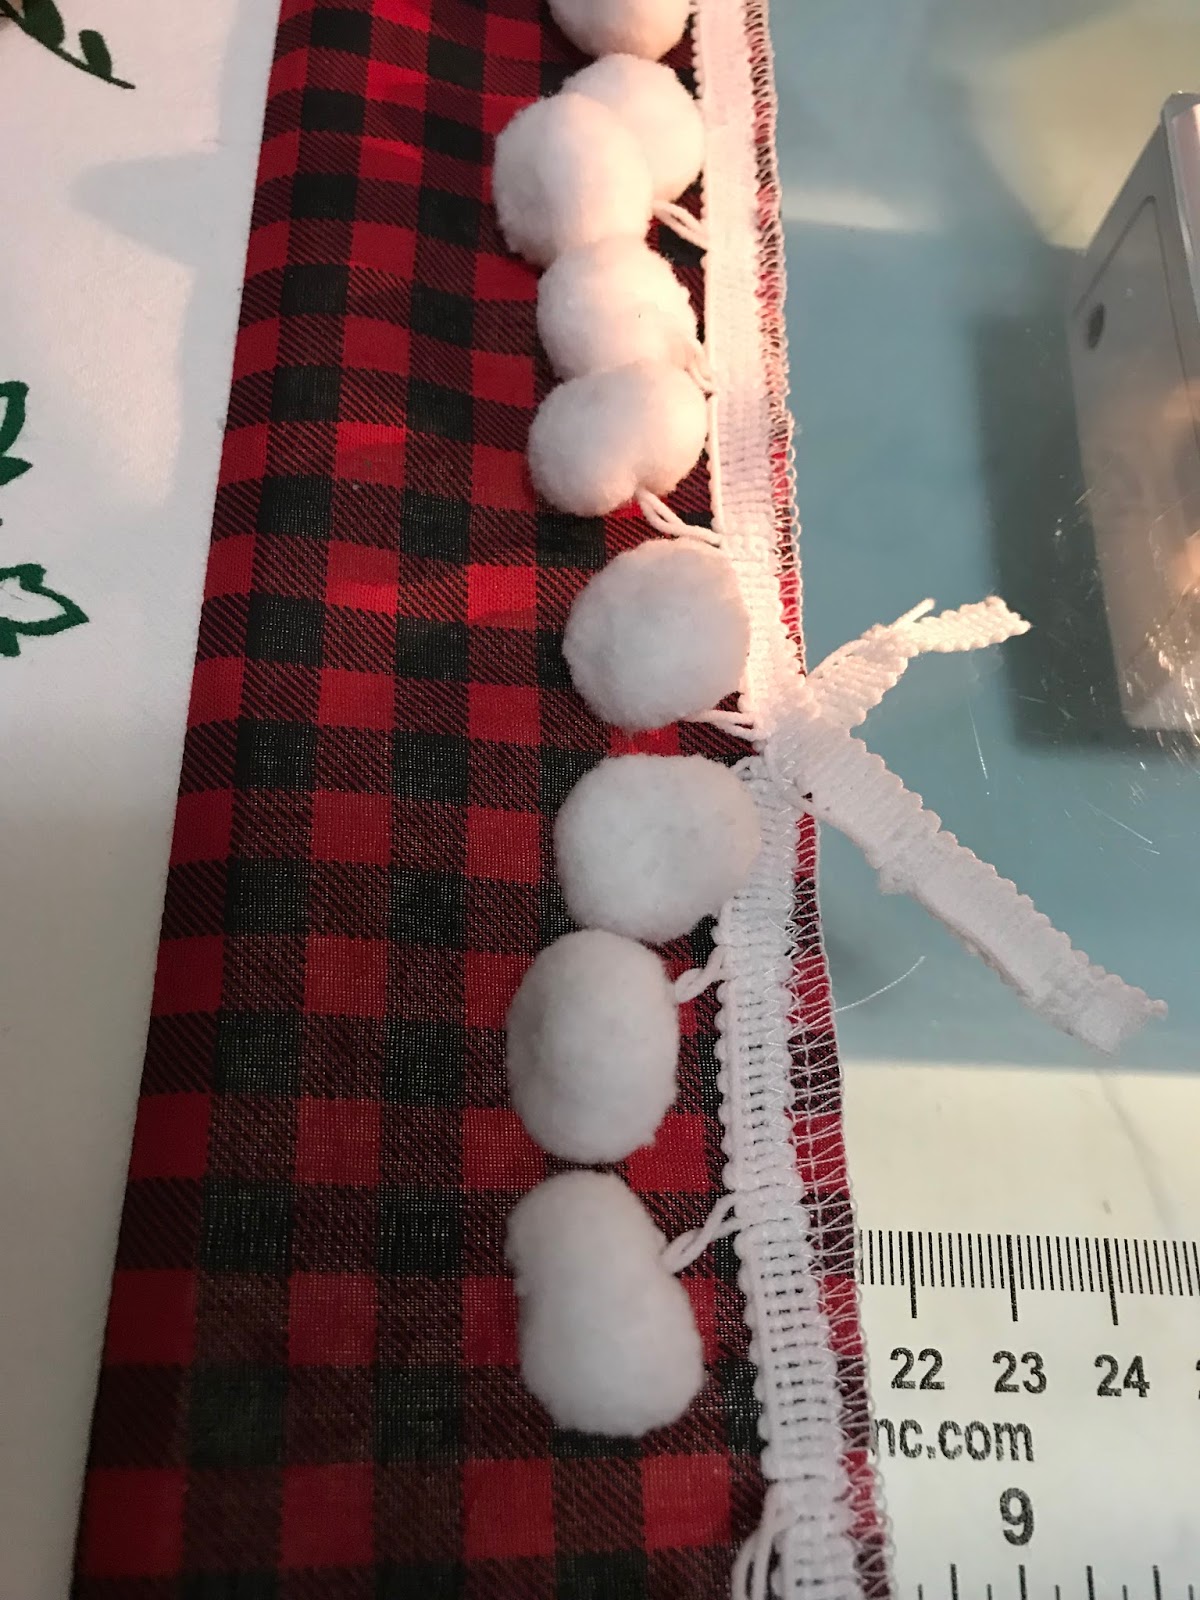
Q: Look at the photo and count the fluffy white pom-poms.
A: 9